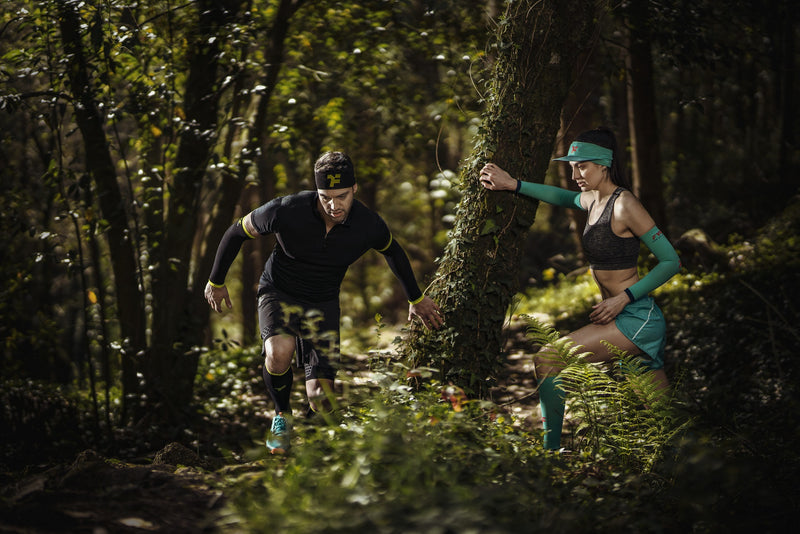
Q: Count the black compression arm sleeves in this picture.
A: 2